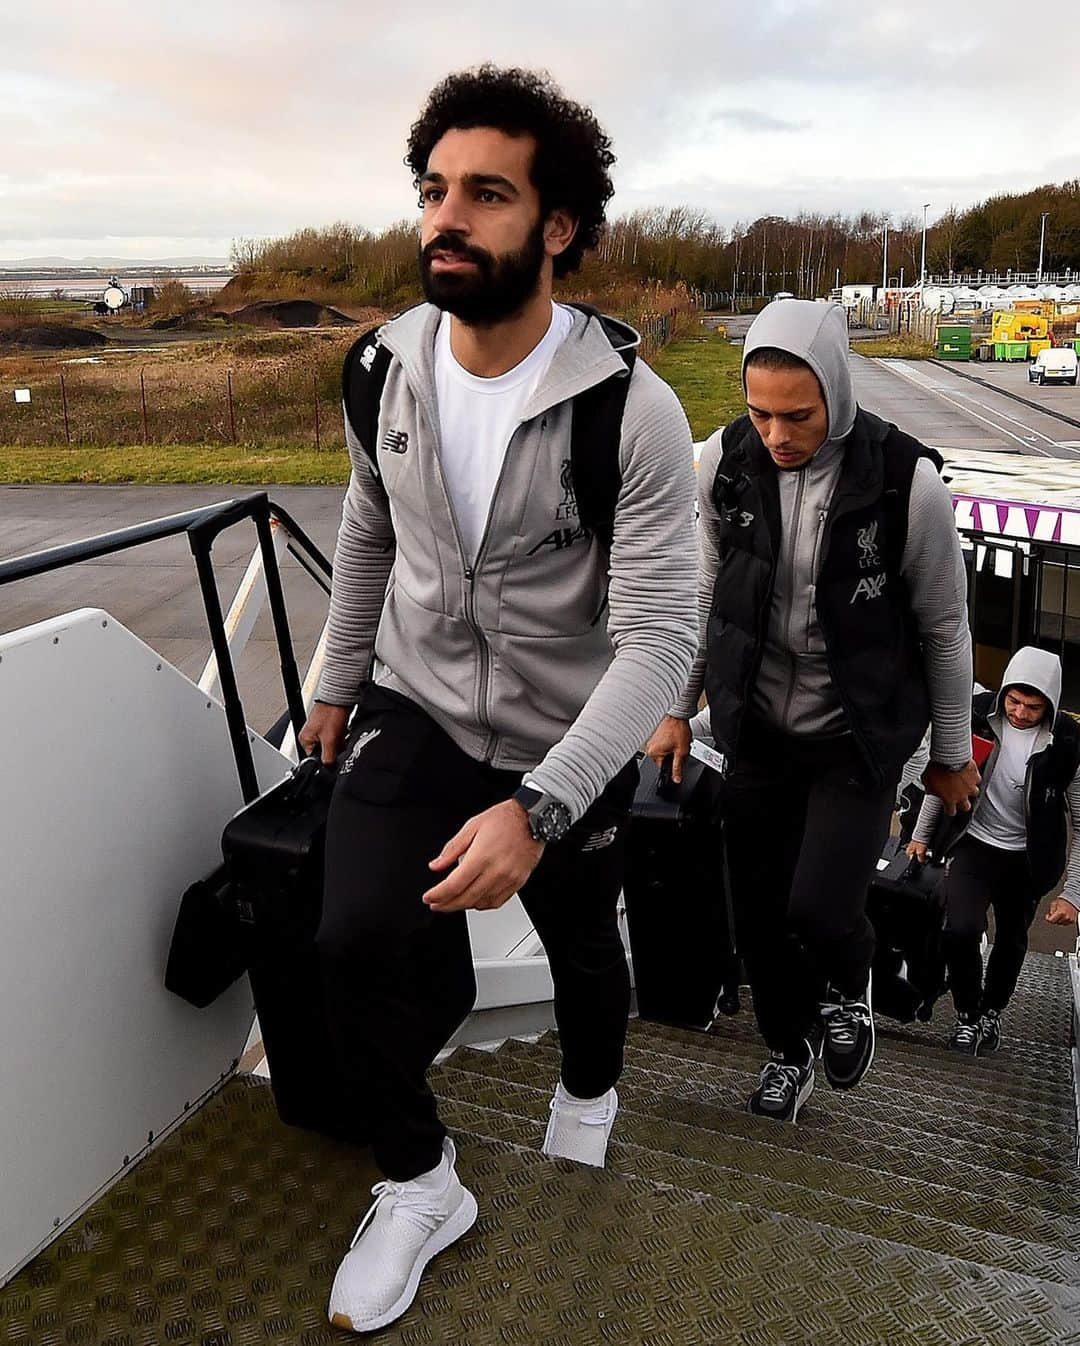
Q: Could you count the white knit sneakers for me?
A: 2